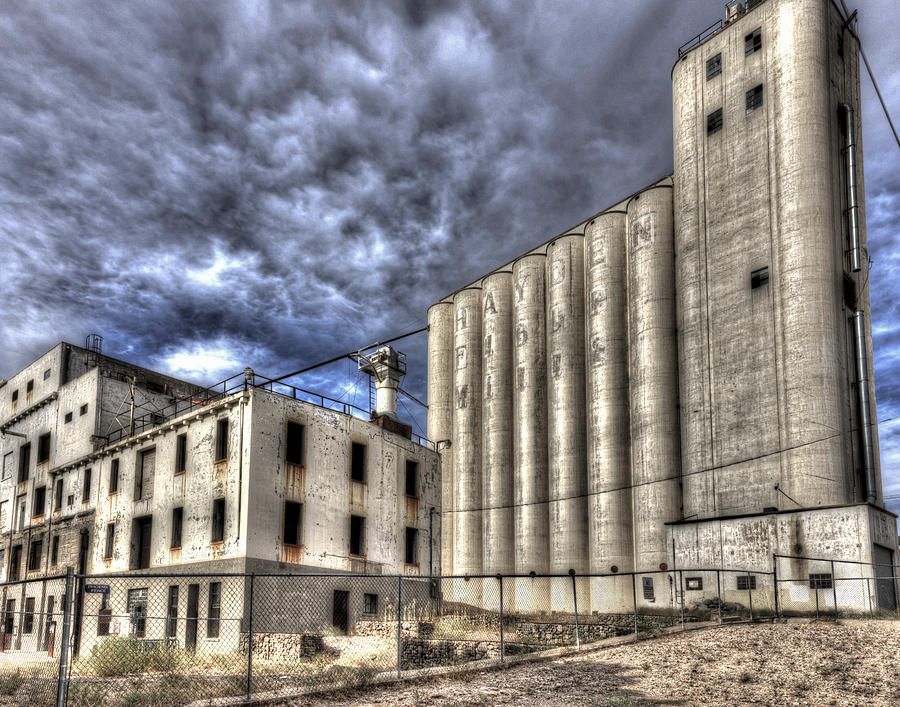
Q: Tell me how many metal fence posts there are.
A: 13